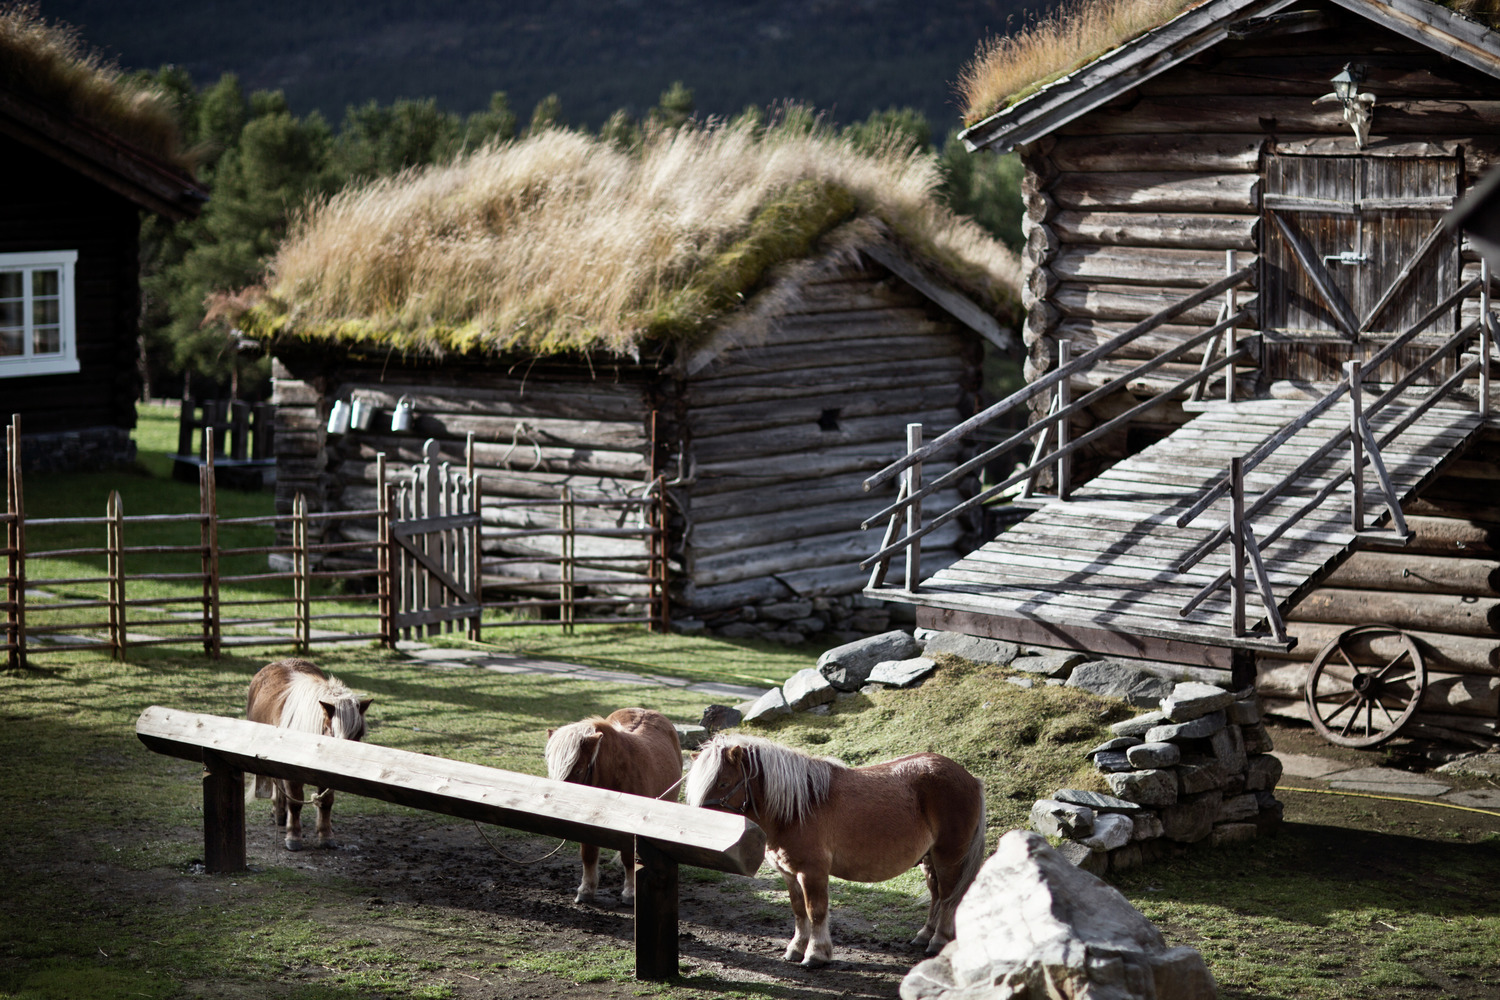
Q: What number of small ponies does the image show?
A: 3